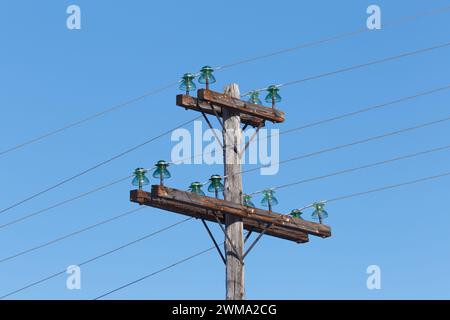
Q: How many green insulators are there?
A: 12